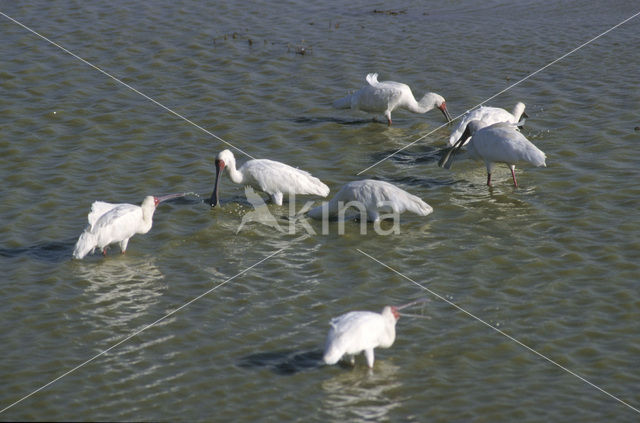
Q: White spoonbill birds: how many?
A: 7